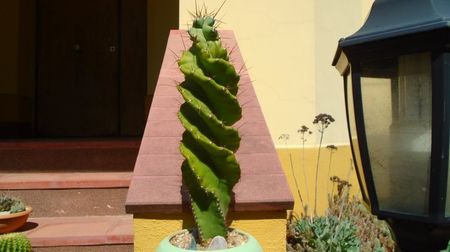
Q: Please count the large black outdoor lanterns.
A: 1